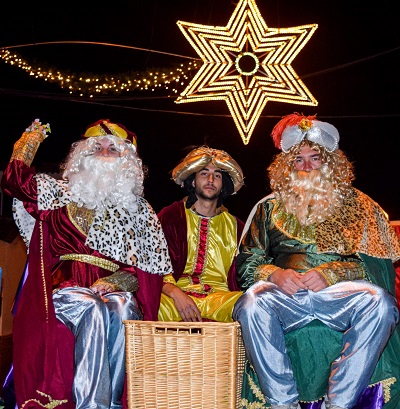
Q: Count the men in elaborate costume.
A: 3